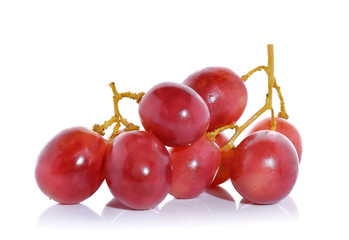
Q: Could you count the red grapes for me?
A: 8